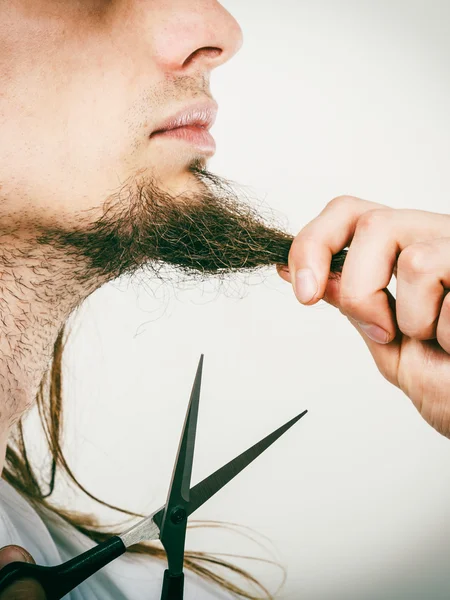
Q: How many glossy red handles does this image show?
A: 0